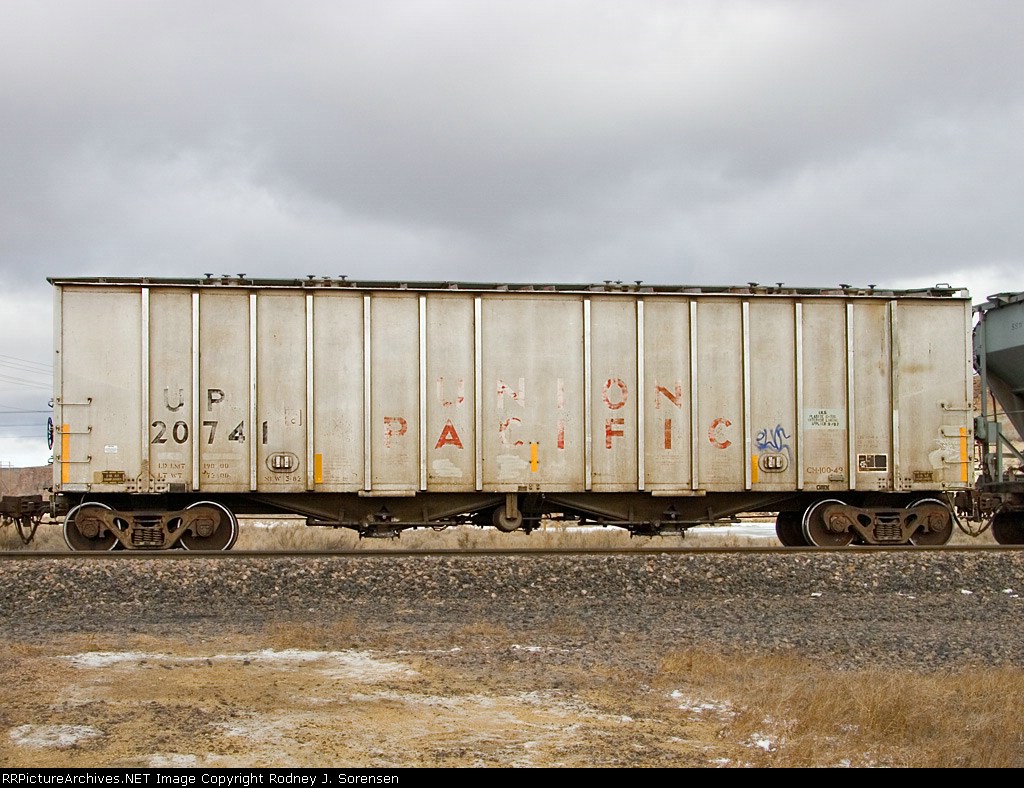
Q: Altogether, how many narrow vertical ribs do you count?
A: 14